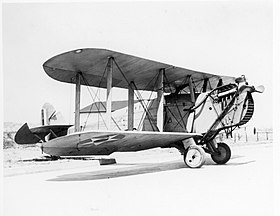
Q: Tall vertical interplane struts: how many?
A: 4